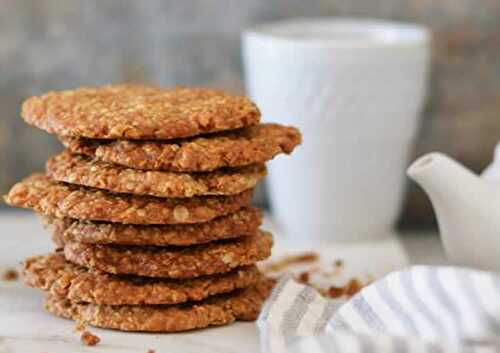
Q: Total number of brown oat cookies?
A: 8